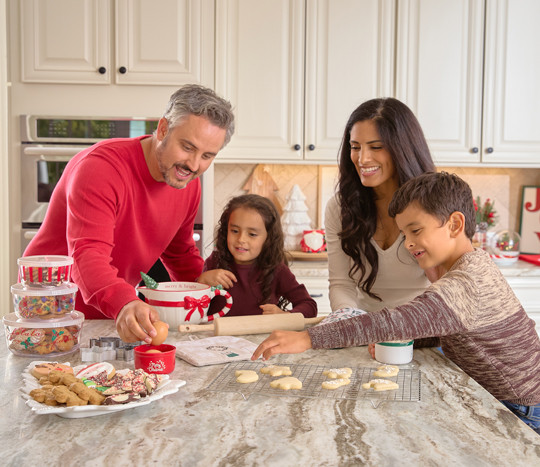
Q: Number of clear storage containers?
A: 3